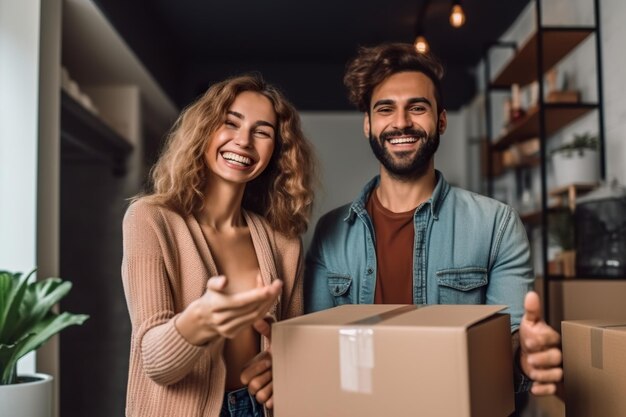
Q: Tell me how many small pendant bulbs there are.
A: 2